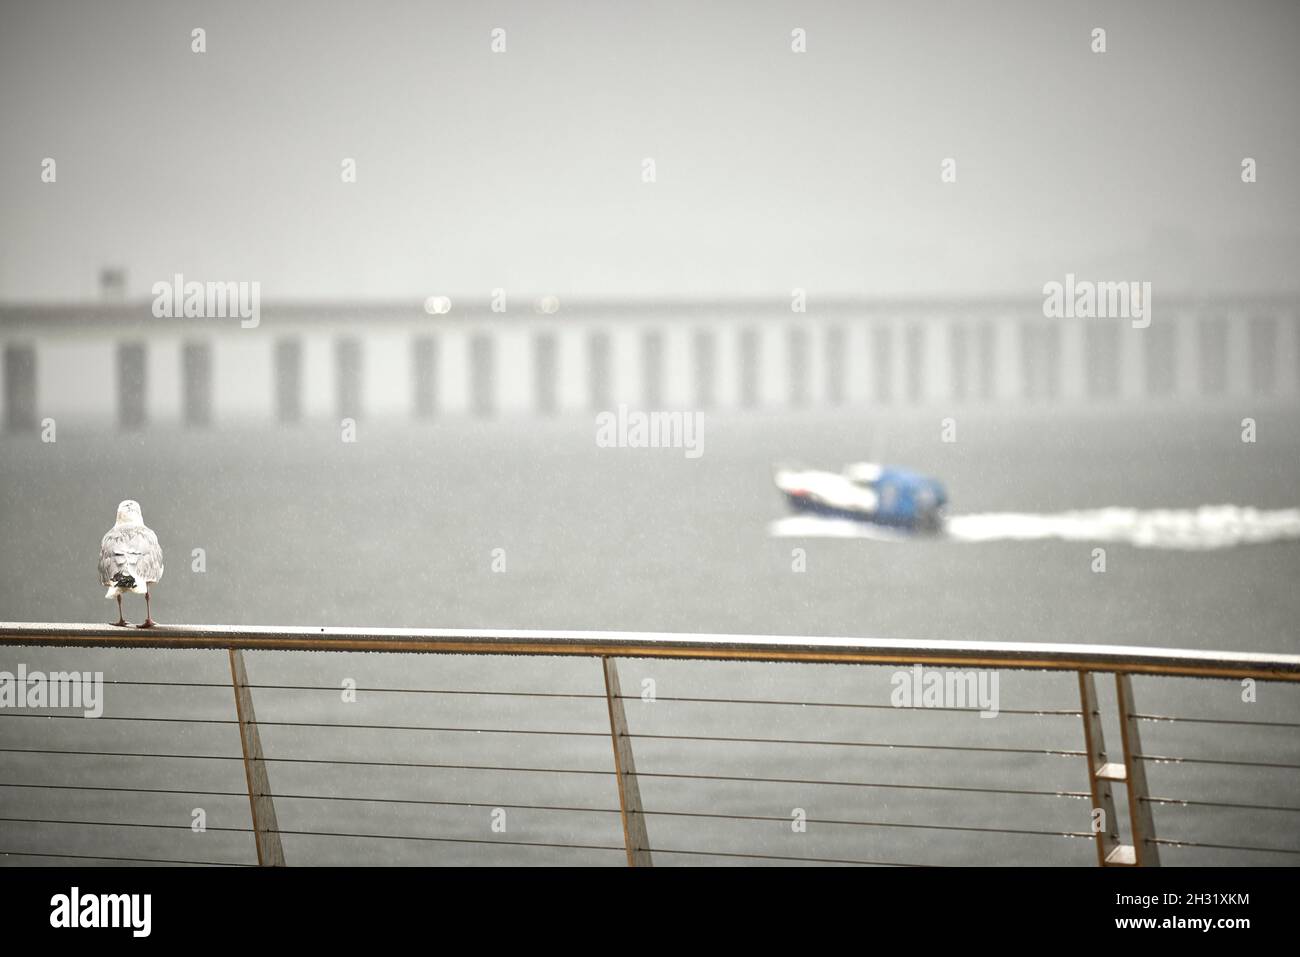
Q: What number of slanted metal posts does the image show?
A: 4